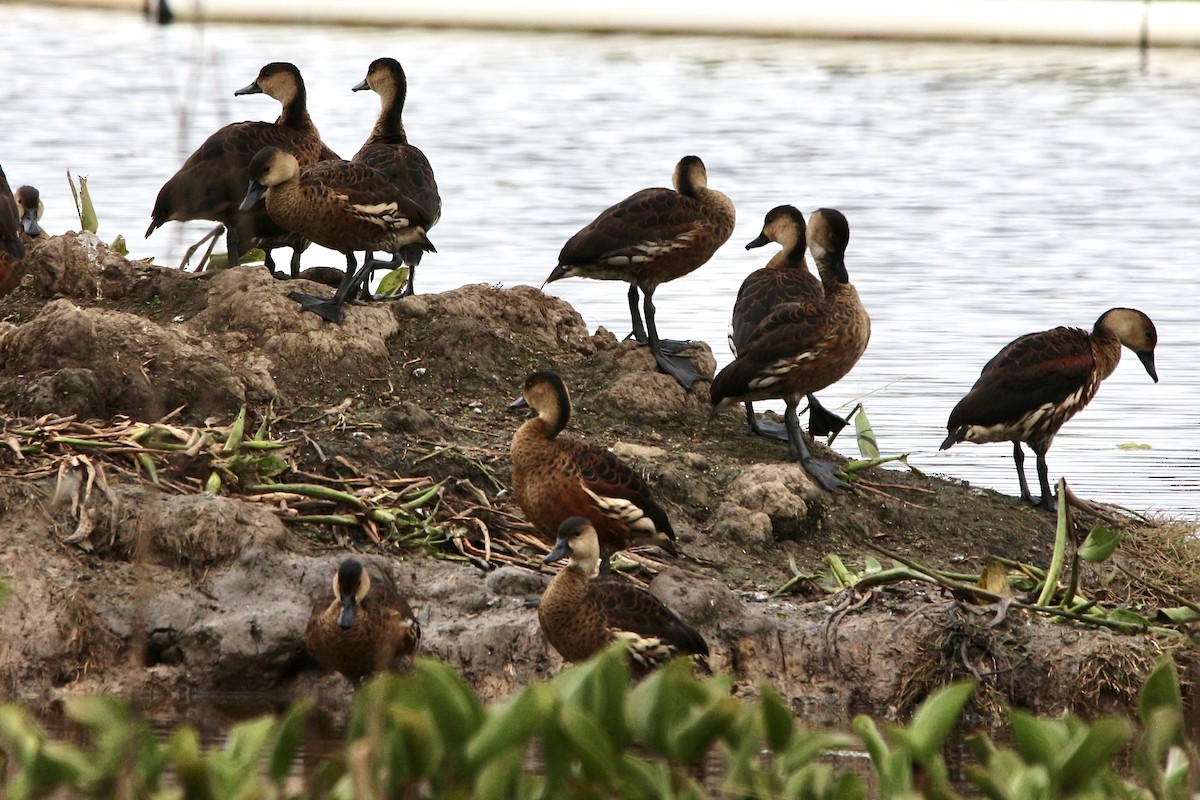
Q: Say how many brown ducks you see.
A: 12